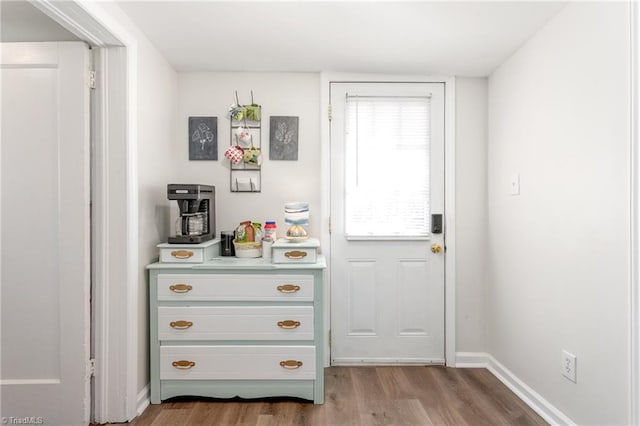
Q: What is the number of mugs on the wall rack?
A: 5